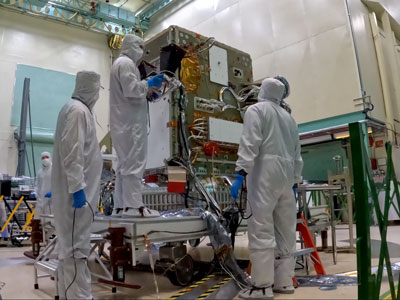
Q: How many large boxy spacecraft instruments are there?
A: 1